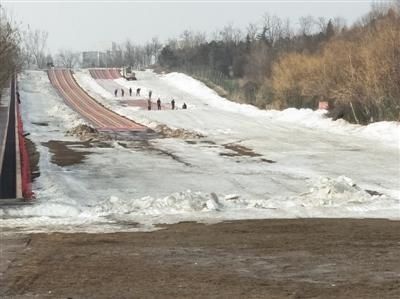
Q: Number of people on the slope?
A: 9